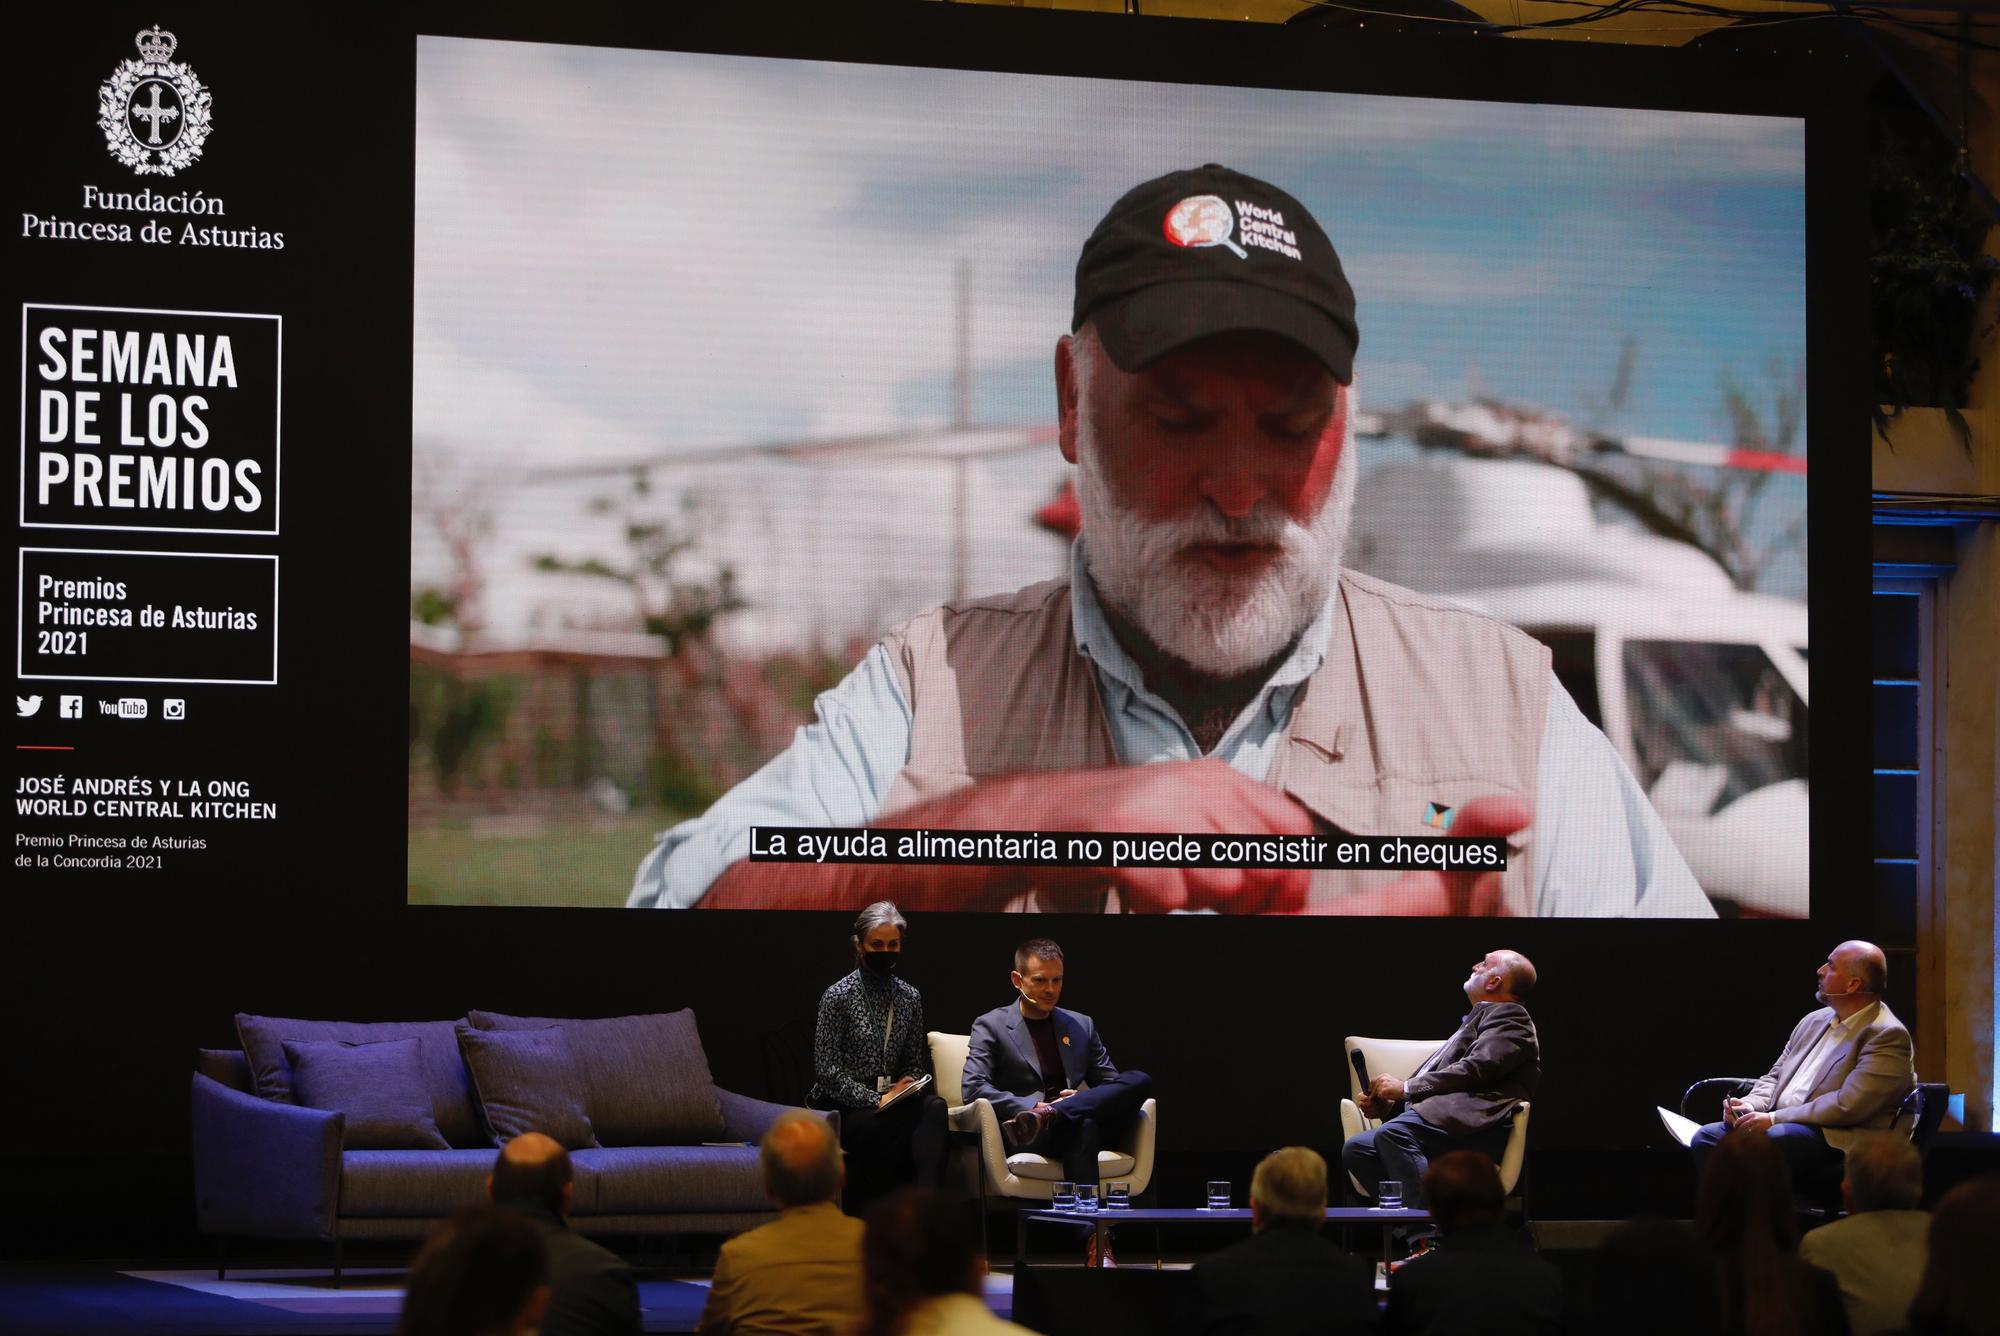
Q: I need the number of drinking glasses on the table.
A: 5